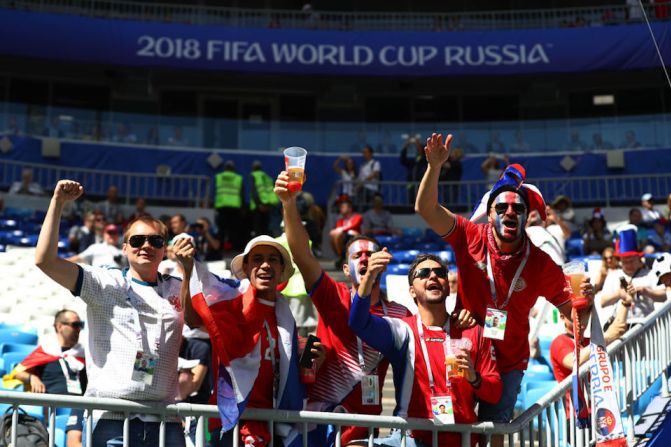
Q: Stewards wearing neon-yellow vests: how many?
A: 2